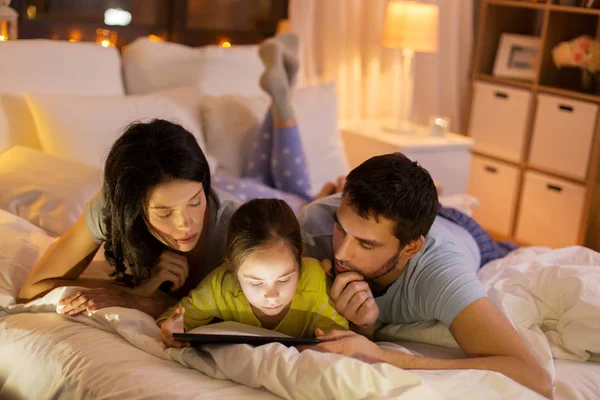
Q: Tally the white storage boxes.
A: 4